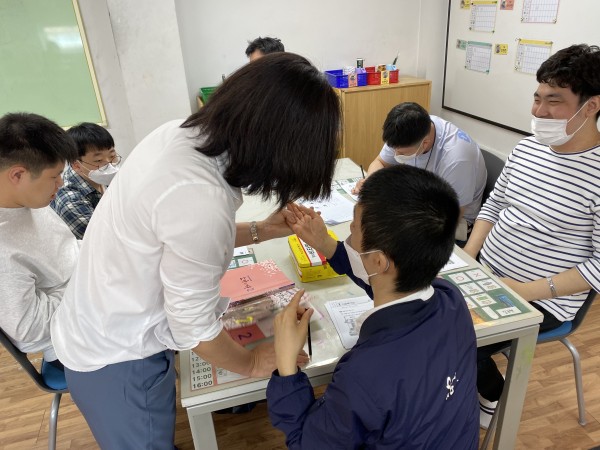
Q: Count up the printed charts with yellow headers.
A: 2